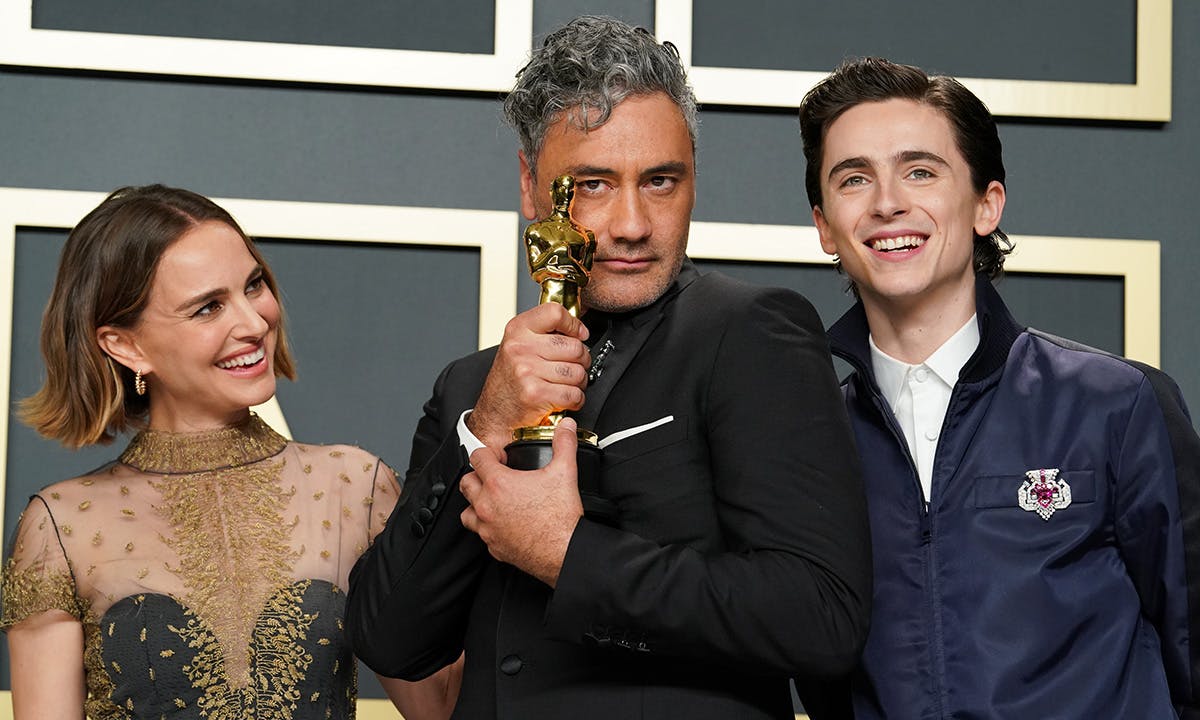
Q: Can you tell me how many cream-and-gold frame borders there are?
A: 4